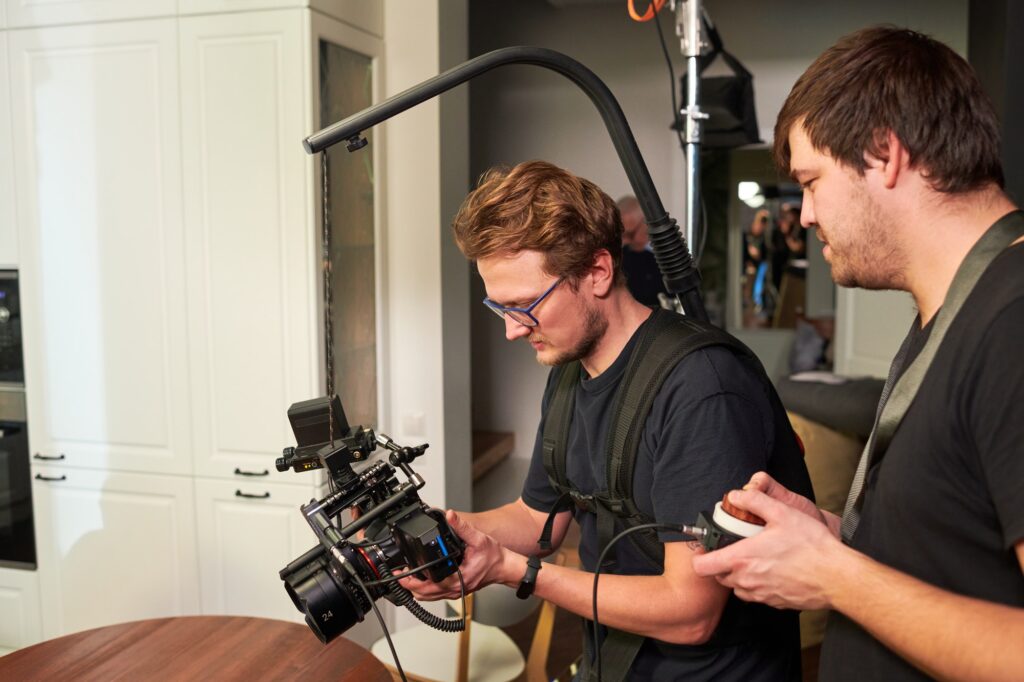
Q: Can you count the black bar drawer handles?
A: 4